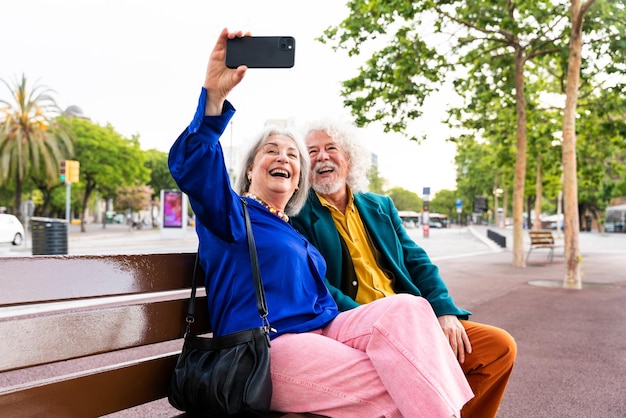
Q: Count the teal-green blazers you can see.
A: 1